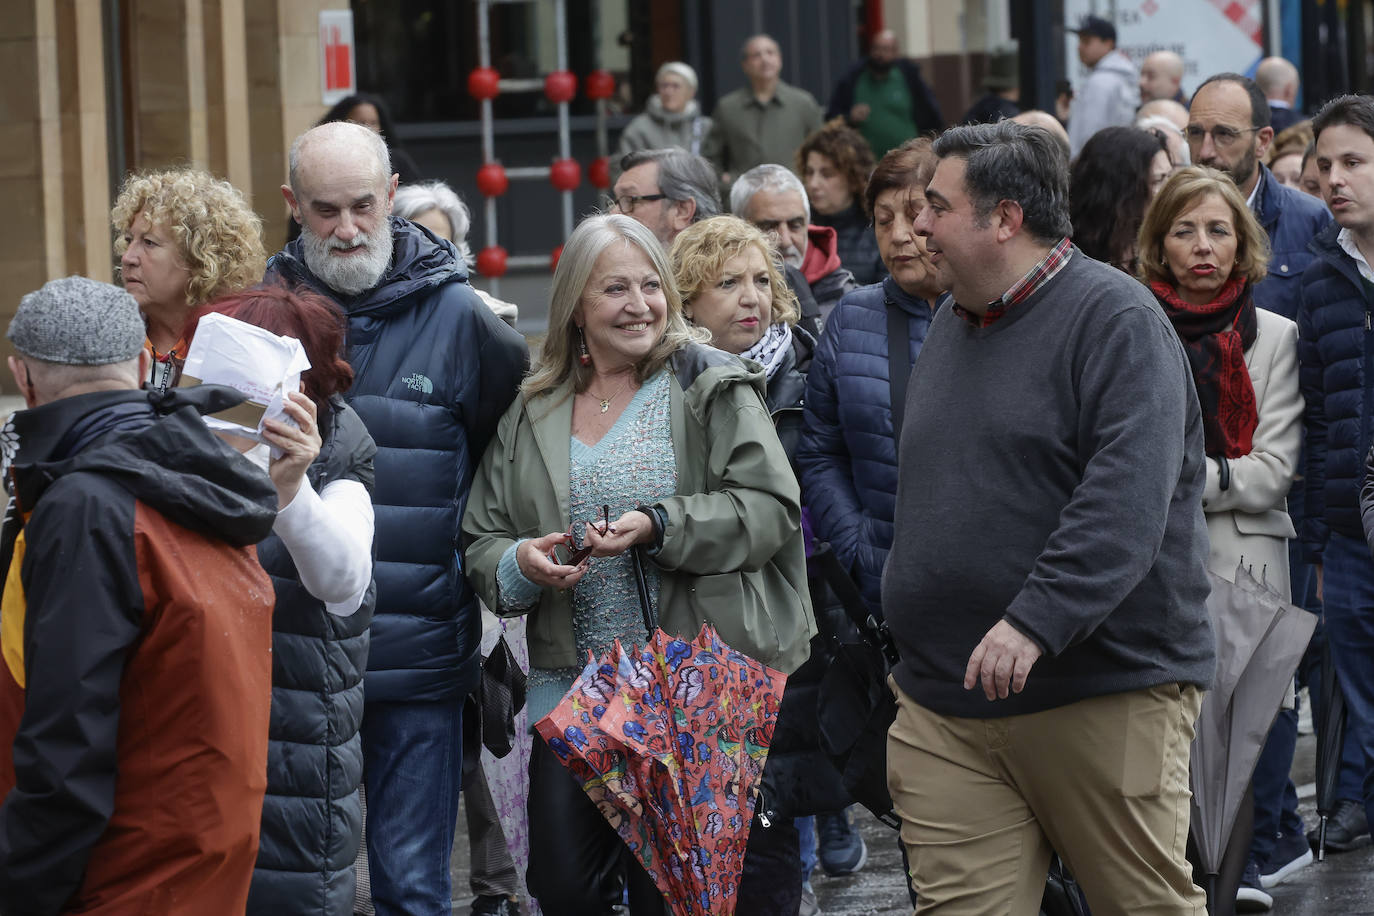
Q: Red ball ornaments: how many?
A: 8